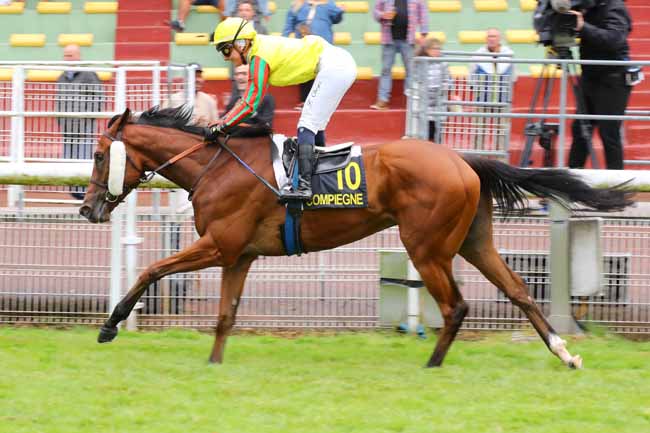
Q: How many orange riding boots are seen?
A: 0